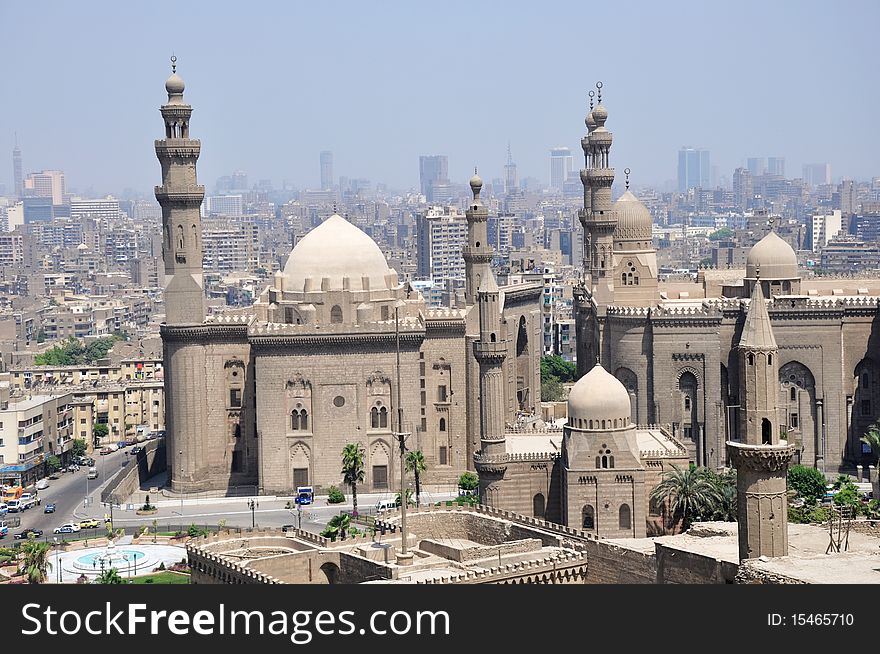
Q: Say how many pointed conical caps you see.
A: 2